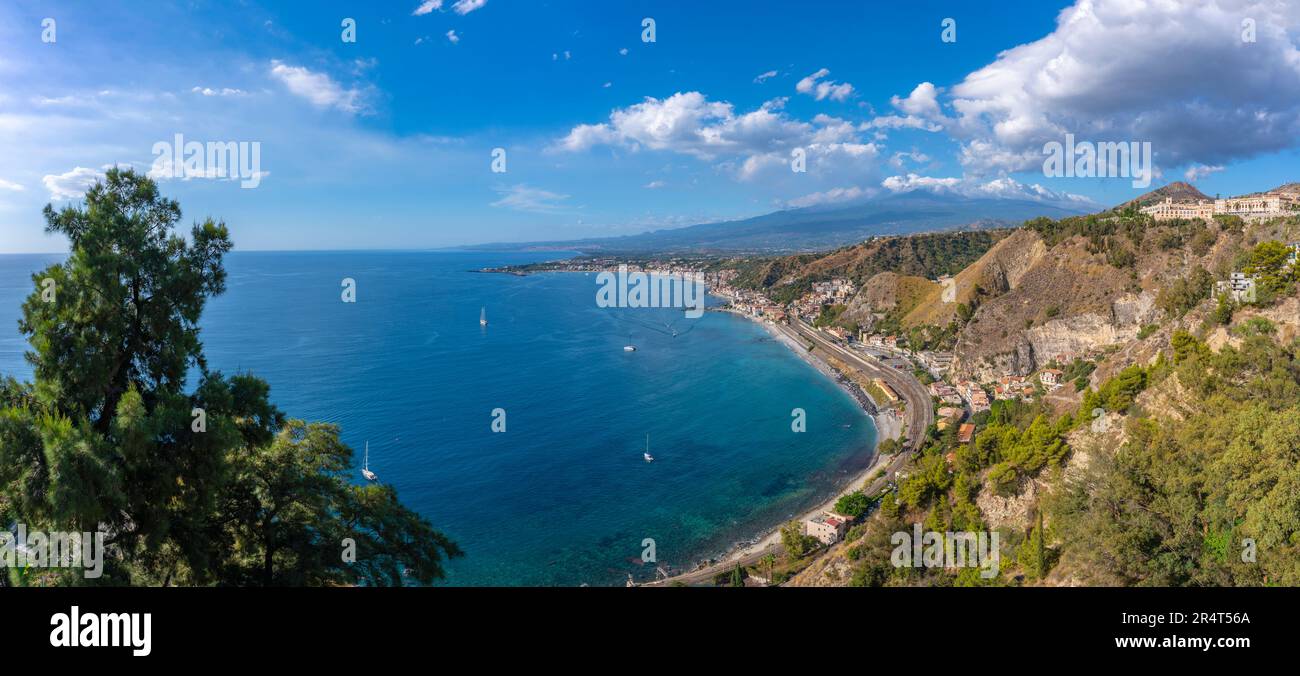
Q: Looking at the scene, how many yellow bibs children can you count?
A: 0